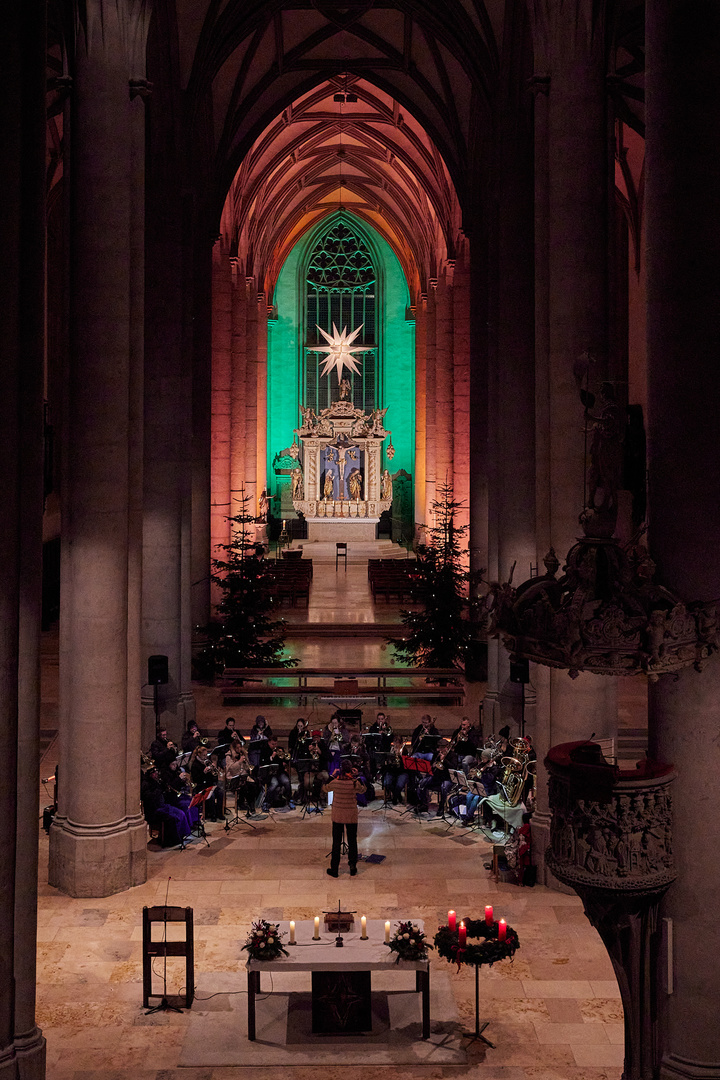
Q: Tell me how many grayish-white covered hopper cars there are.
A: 0